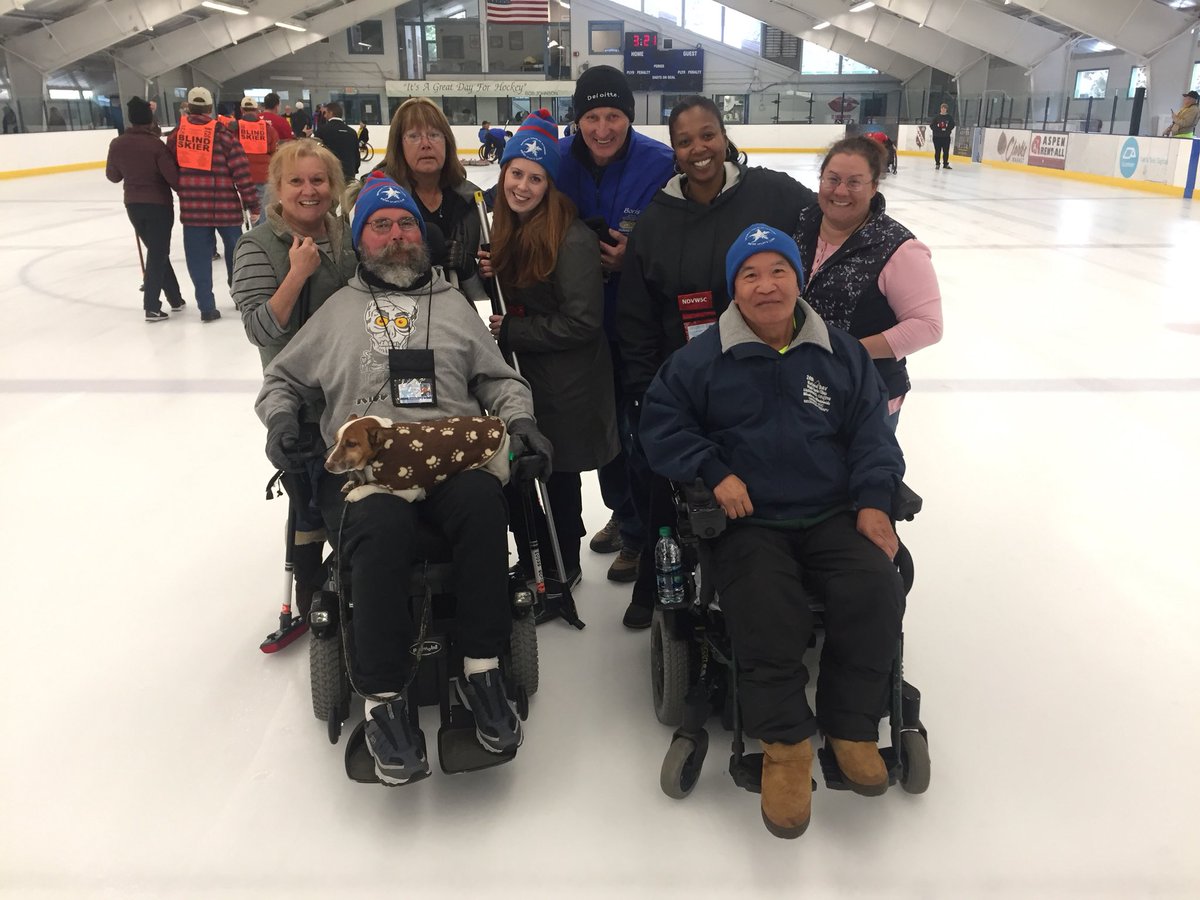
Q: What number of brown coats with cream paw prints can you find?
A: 1